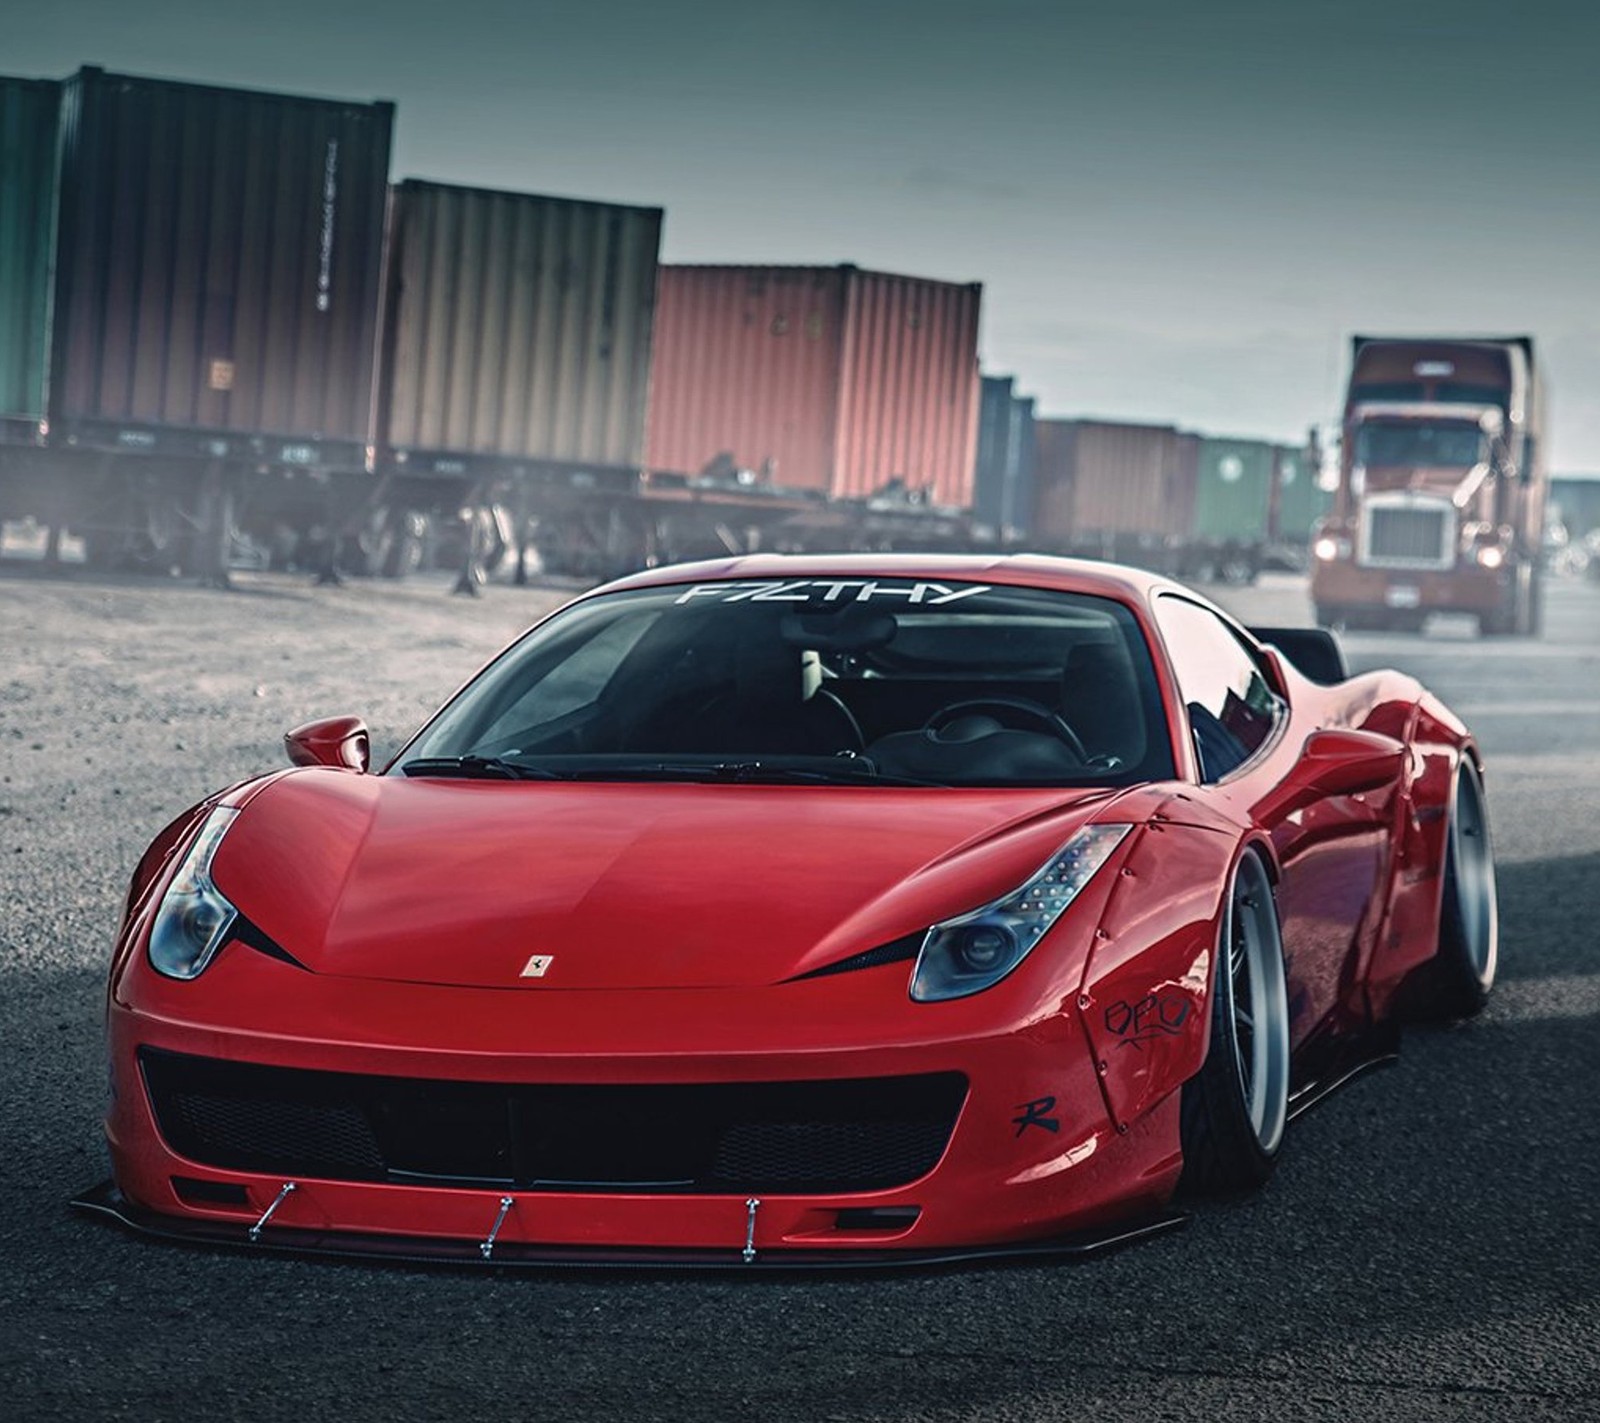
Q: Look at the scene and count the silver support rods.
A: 3